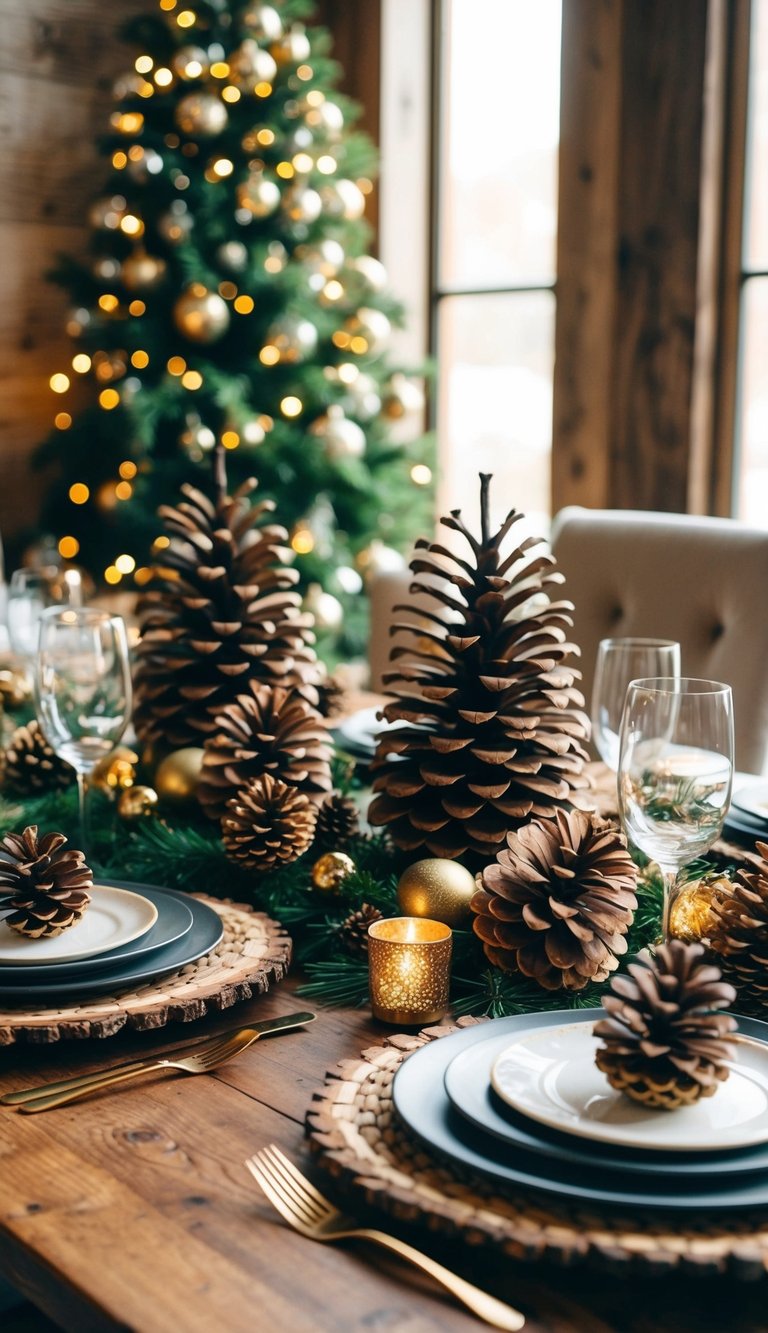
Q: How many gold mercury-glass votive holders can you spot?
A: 1